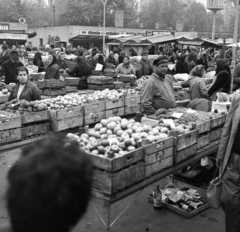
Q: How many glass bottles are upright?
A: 1